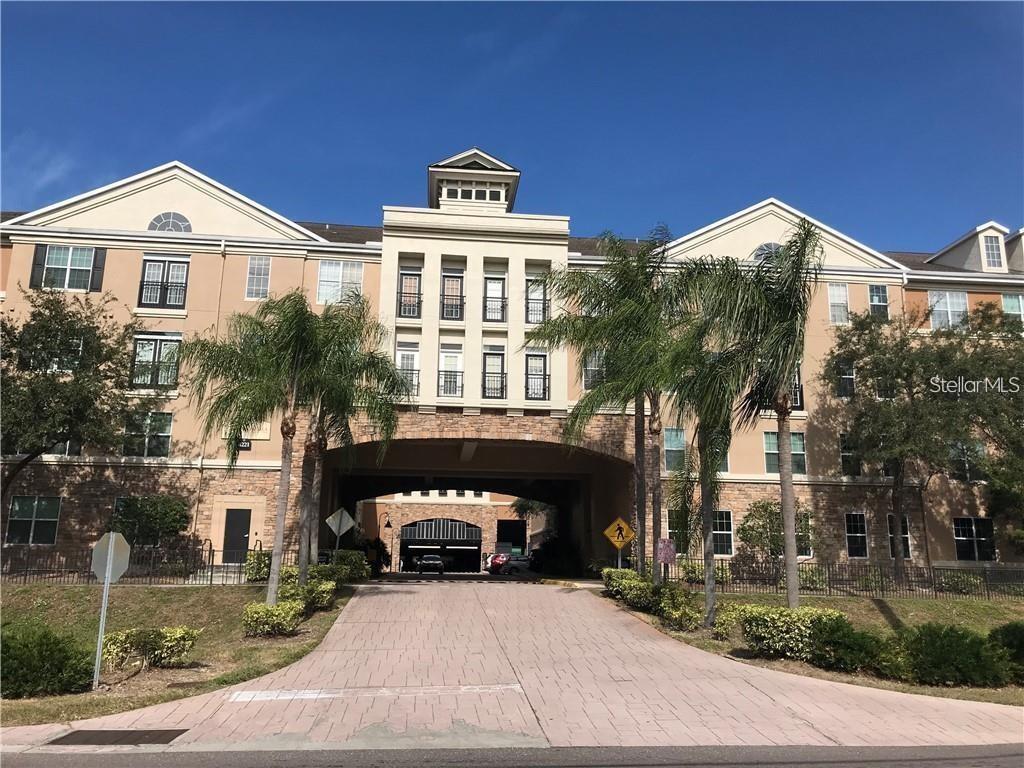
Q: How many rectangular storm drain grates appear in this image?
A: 1